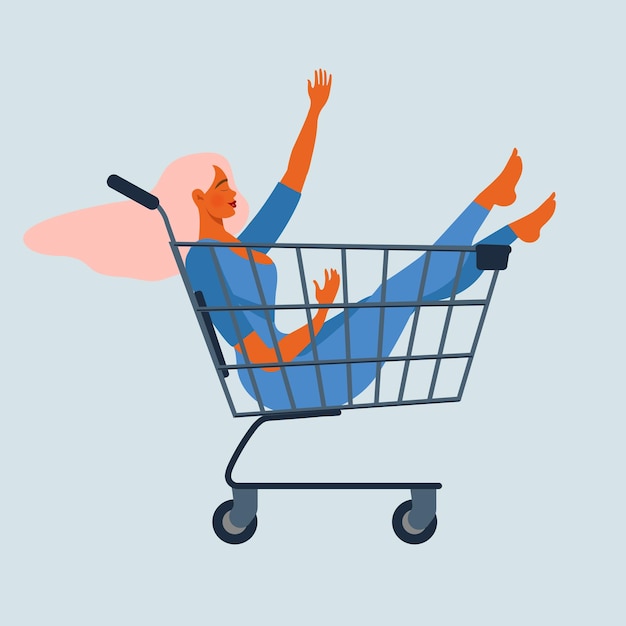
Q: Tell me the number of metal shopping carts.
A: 1